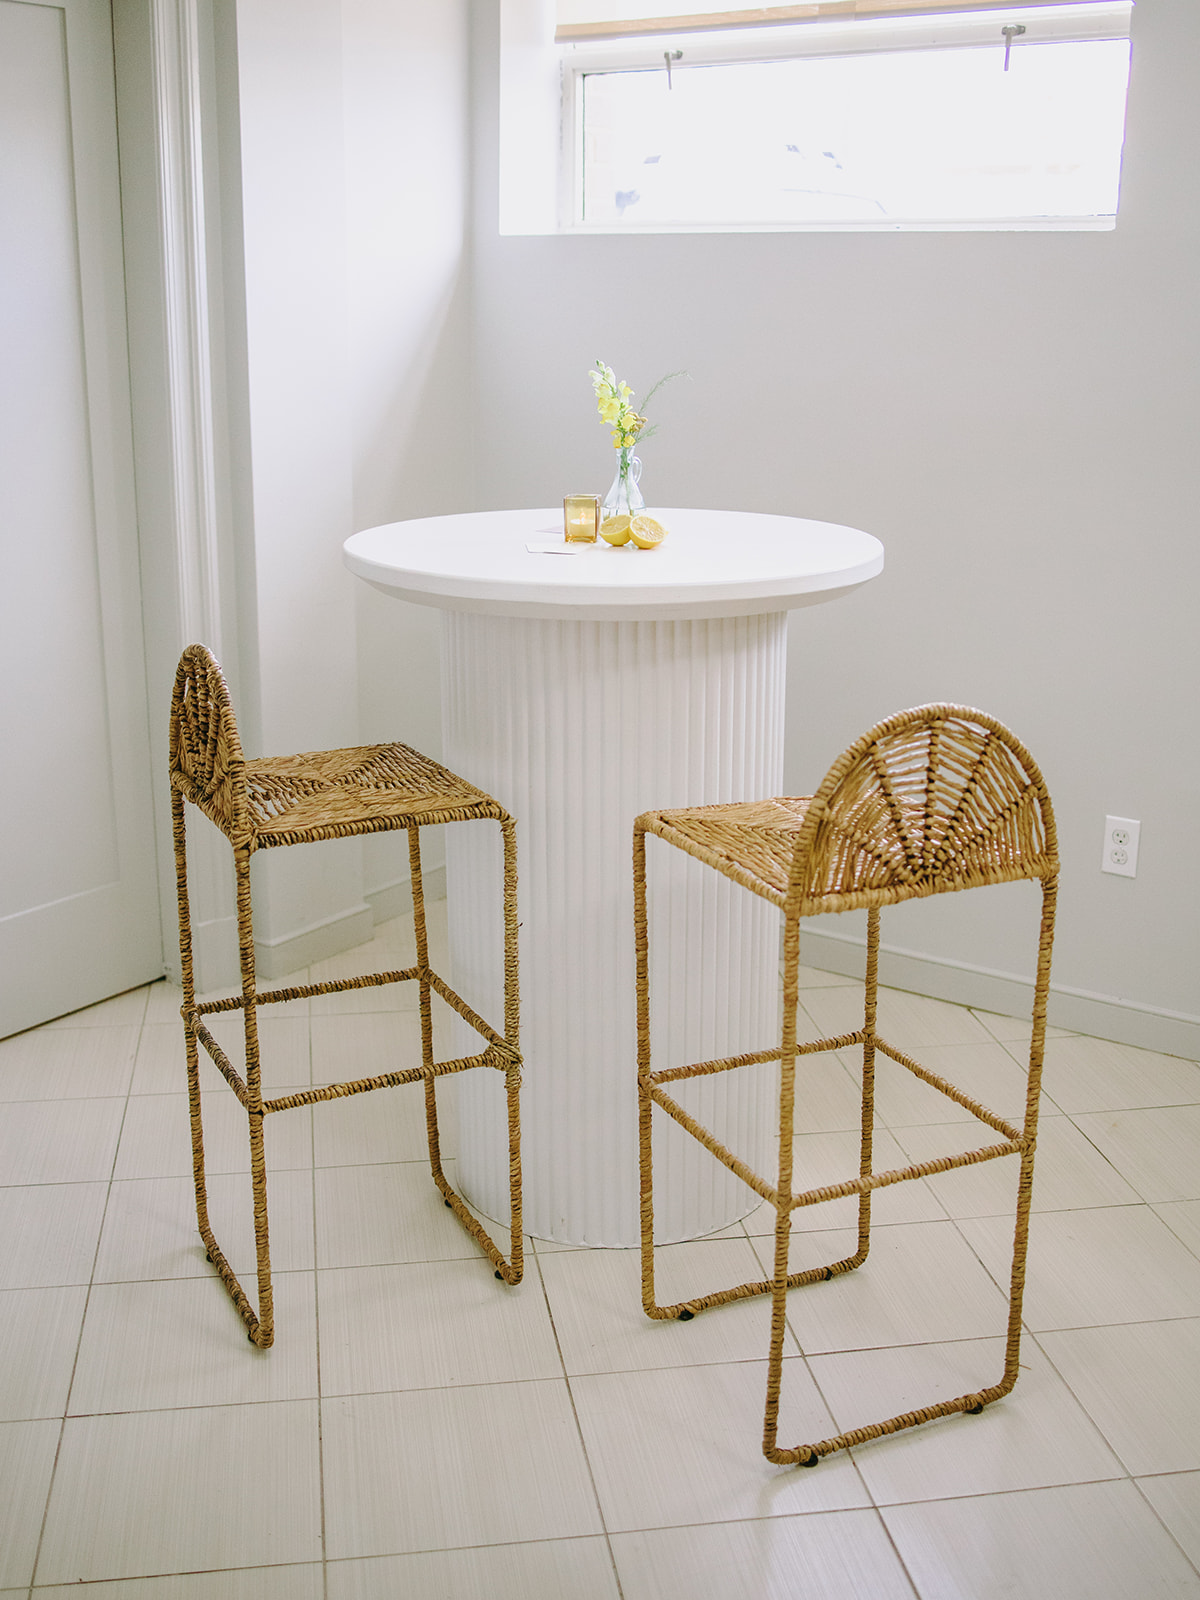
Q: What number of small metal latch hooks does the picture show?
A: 2